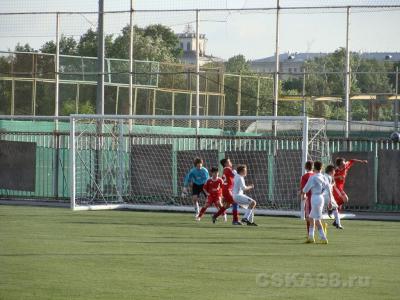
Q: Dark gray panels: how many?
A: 7